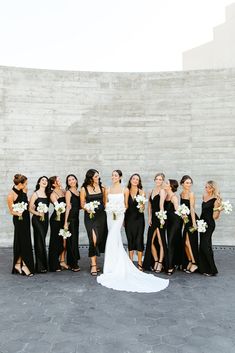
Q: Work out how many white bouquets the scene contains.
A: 11